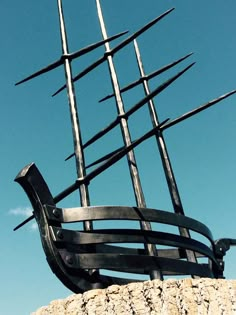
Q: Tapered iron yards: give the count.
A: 6